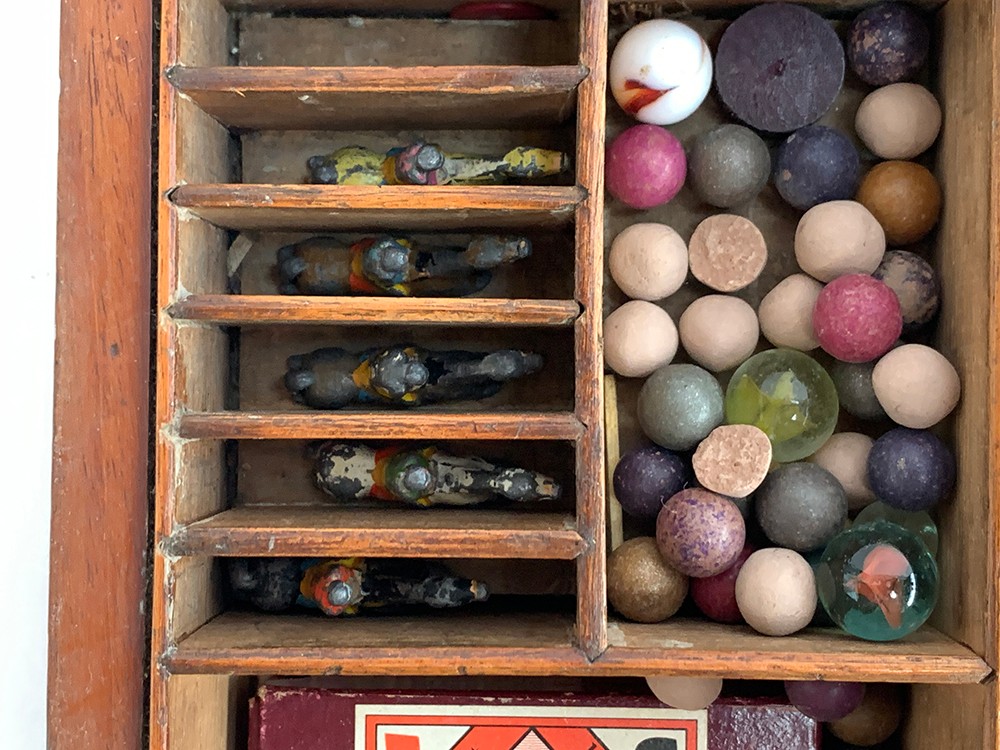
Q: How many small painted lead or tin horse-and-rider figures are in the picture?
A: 5